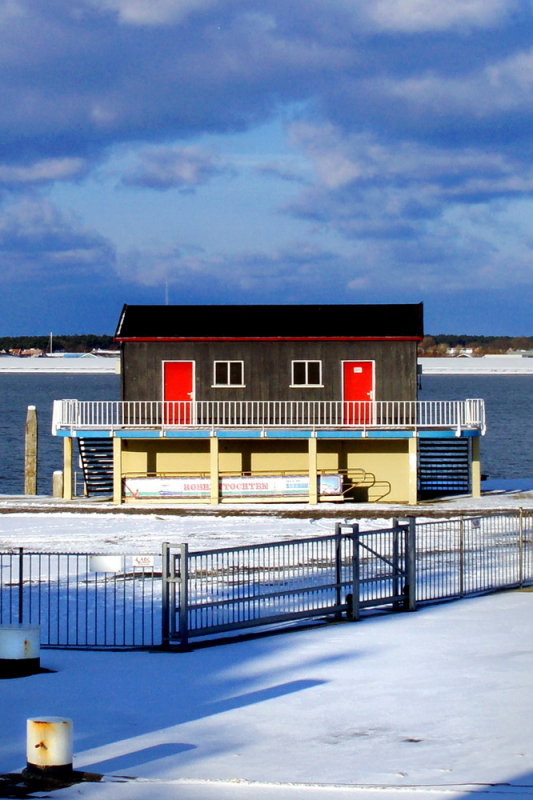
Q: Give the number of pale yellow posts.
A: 6